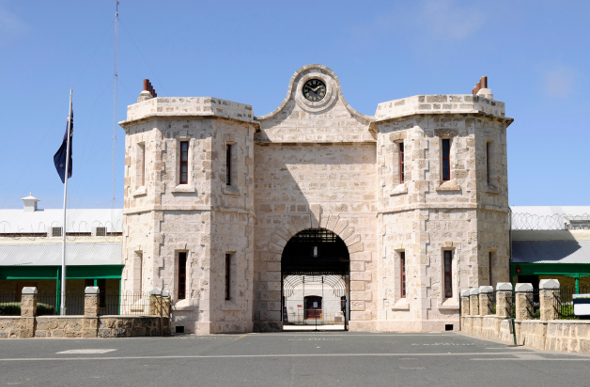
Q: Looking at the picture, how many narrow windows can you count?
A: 12